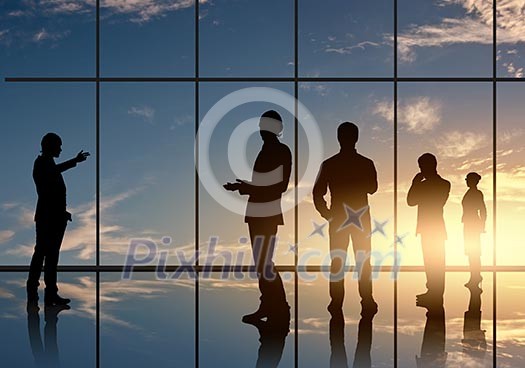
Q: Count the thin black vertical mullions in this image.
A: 5